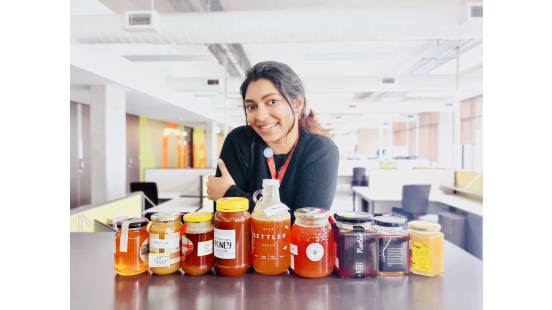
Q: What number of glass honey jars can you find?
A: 9